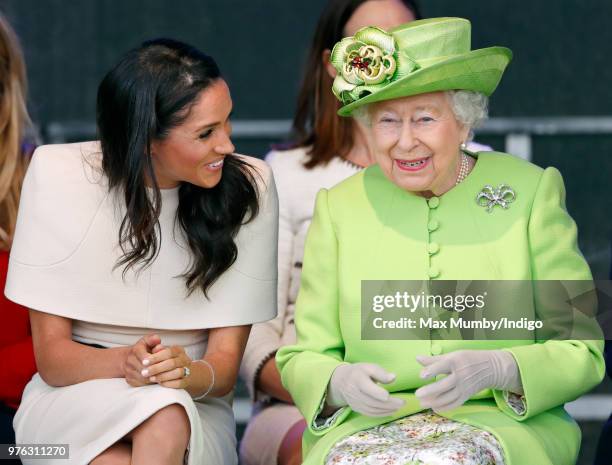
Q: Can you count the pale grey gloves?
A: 2